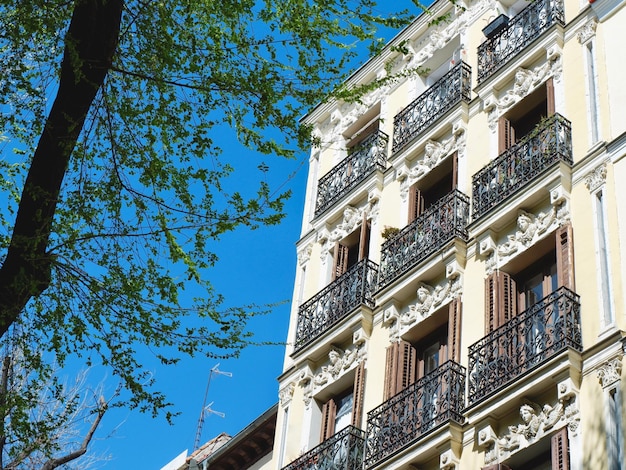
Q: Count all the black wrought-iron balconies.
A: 9